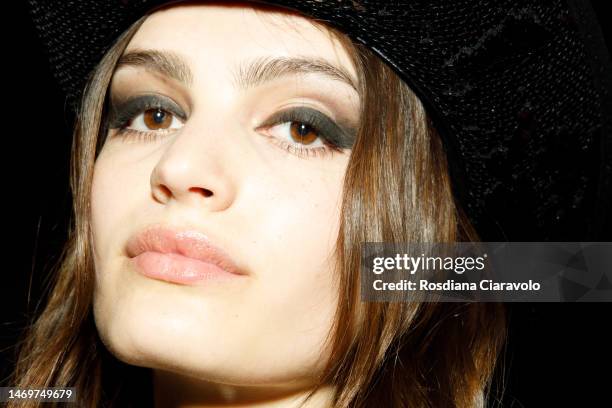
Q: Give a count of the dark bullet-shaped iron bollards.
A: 0